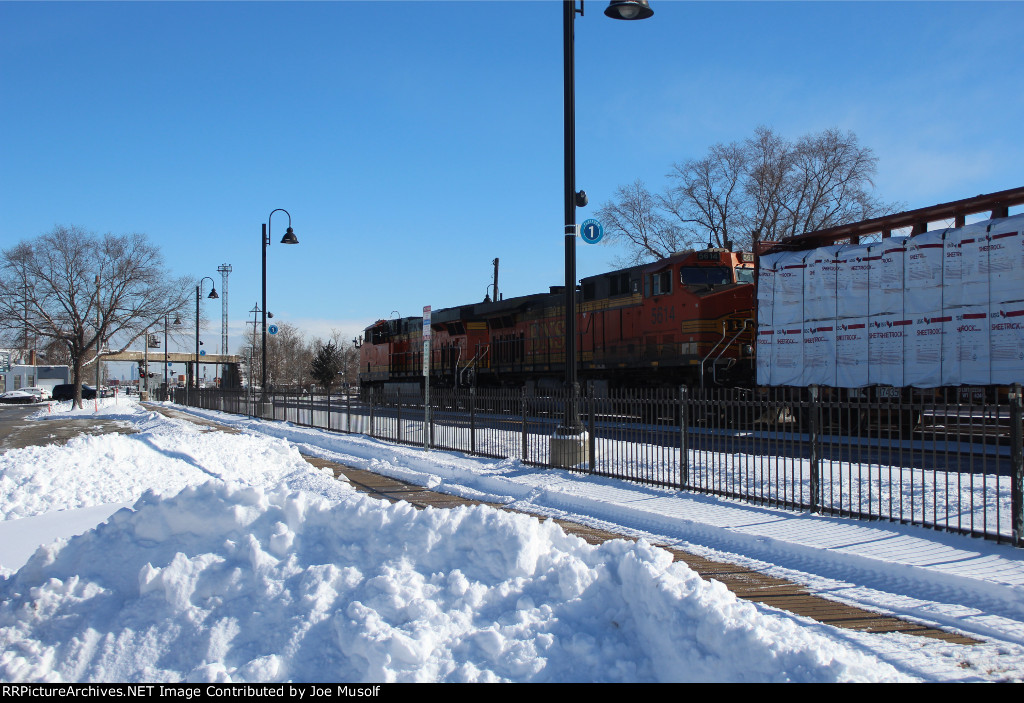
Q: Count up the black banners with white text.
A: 1